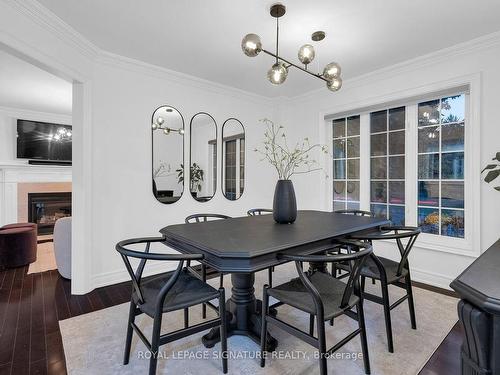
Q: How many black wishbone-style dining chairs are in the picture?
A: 6